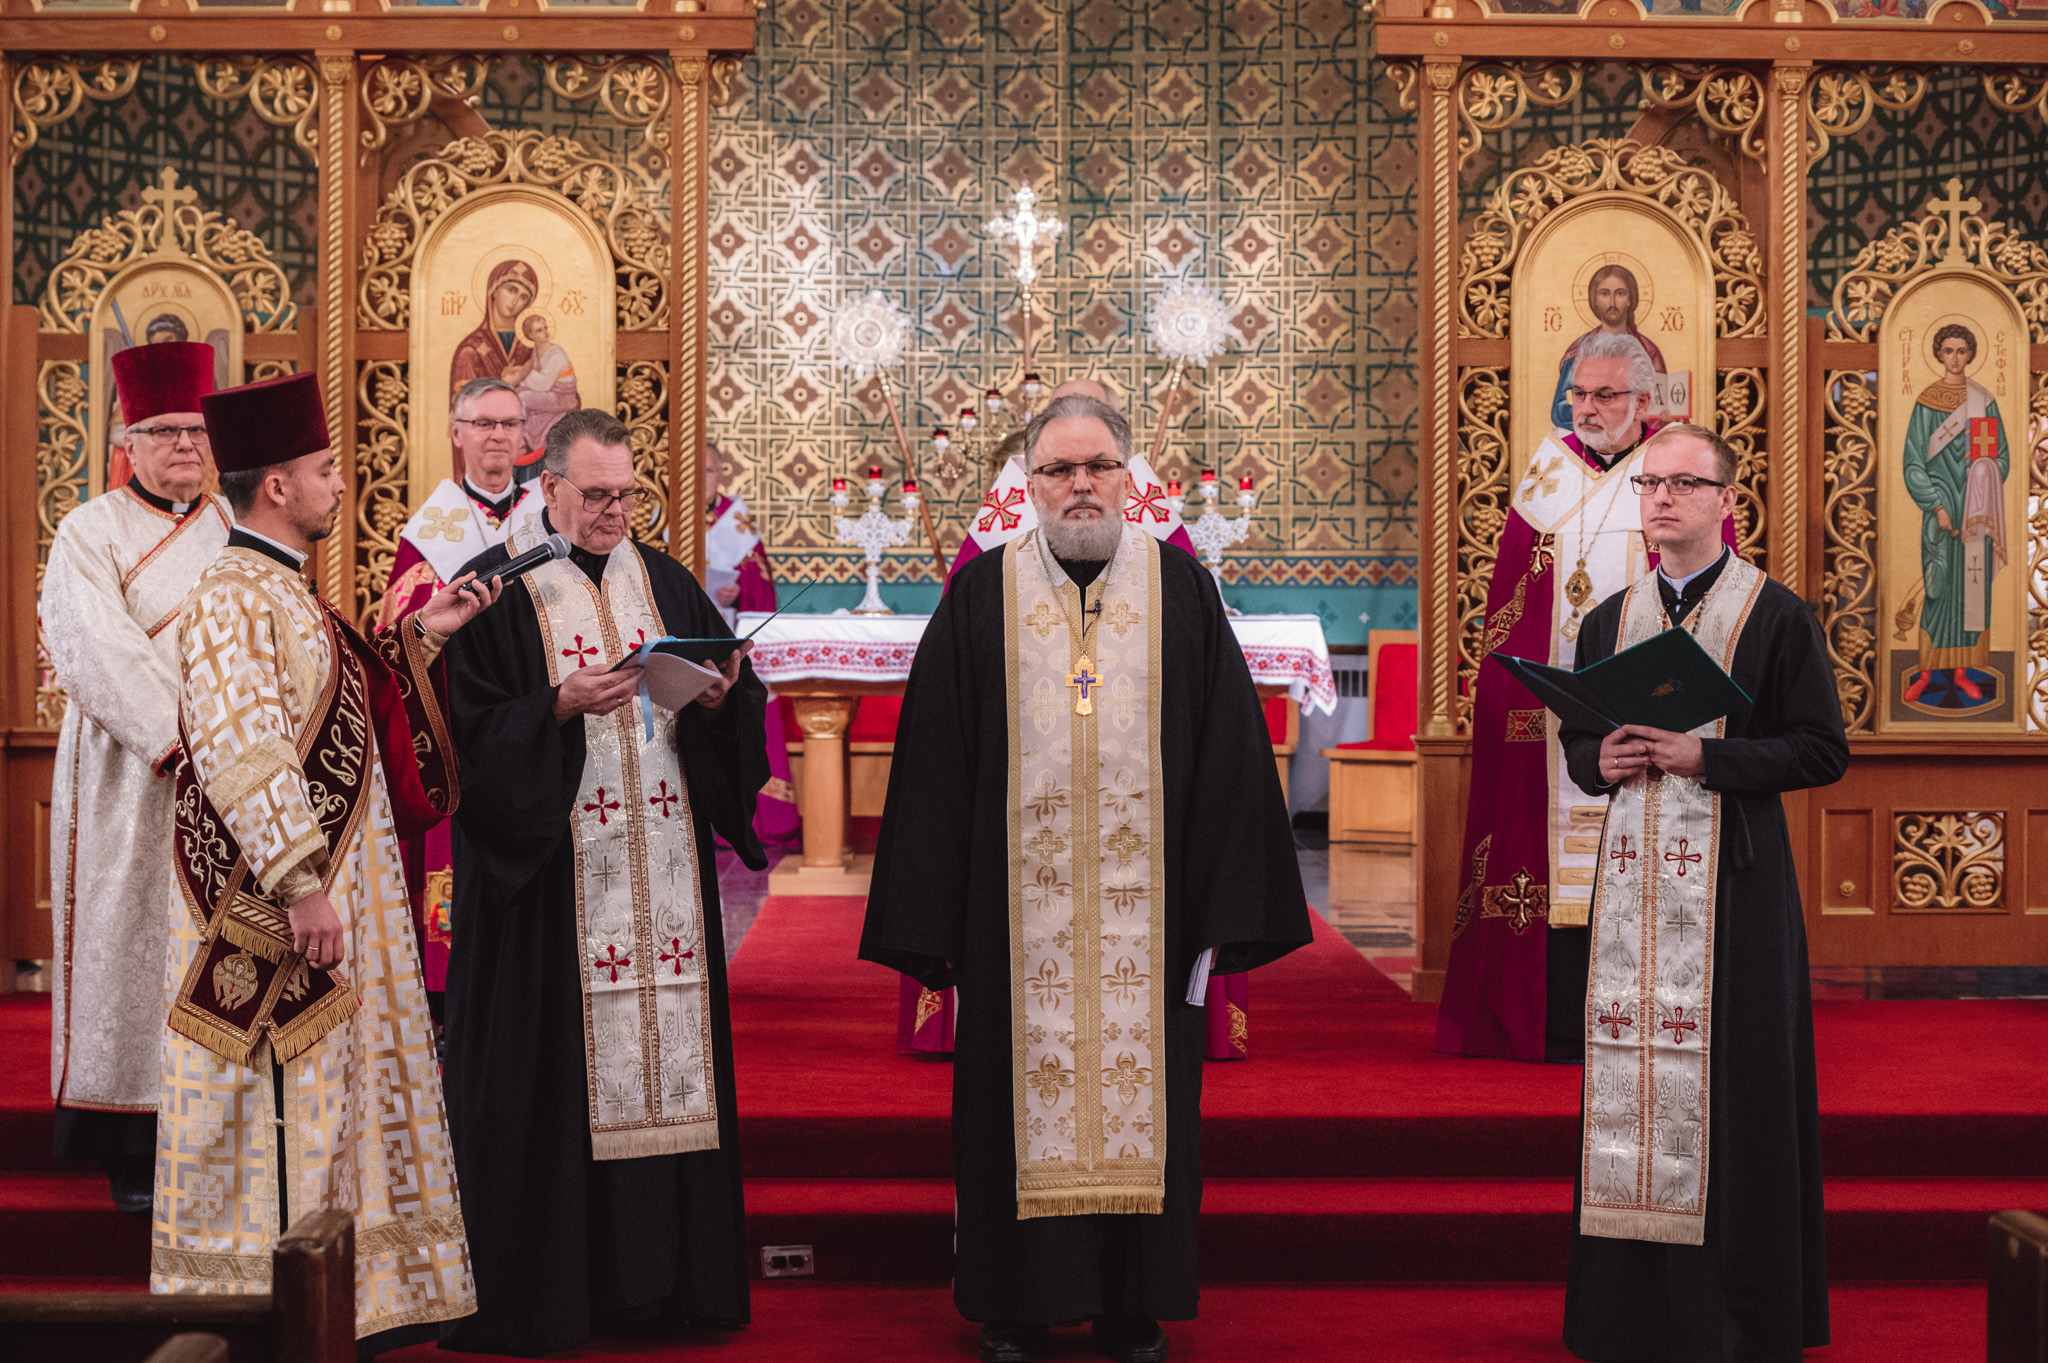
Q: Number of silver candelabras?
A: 2